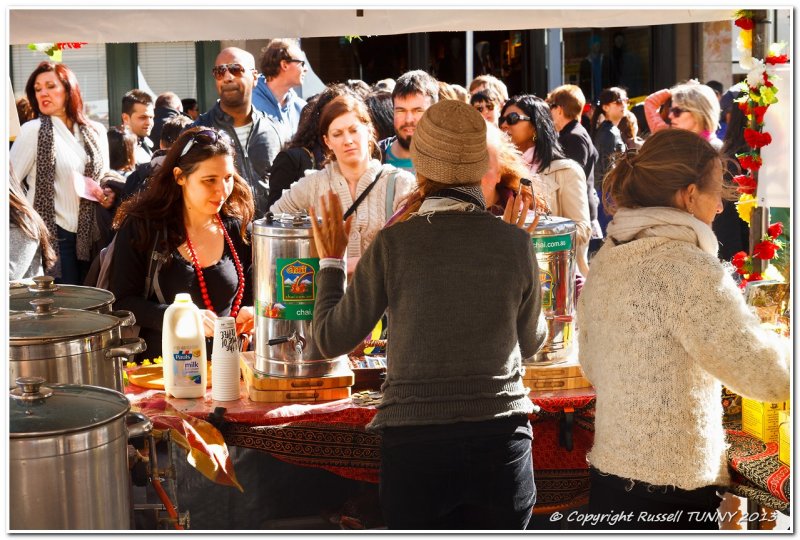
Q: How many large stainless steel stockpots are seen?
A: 3